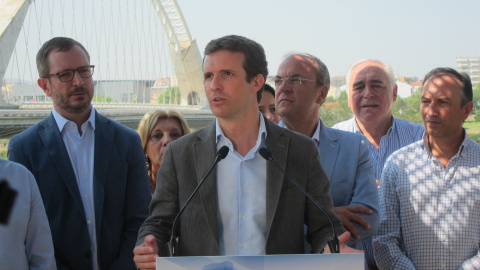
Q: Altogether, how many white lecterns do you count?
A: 1